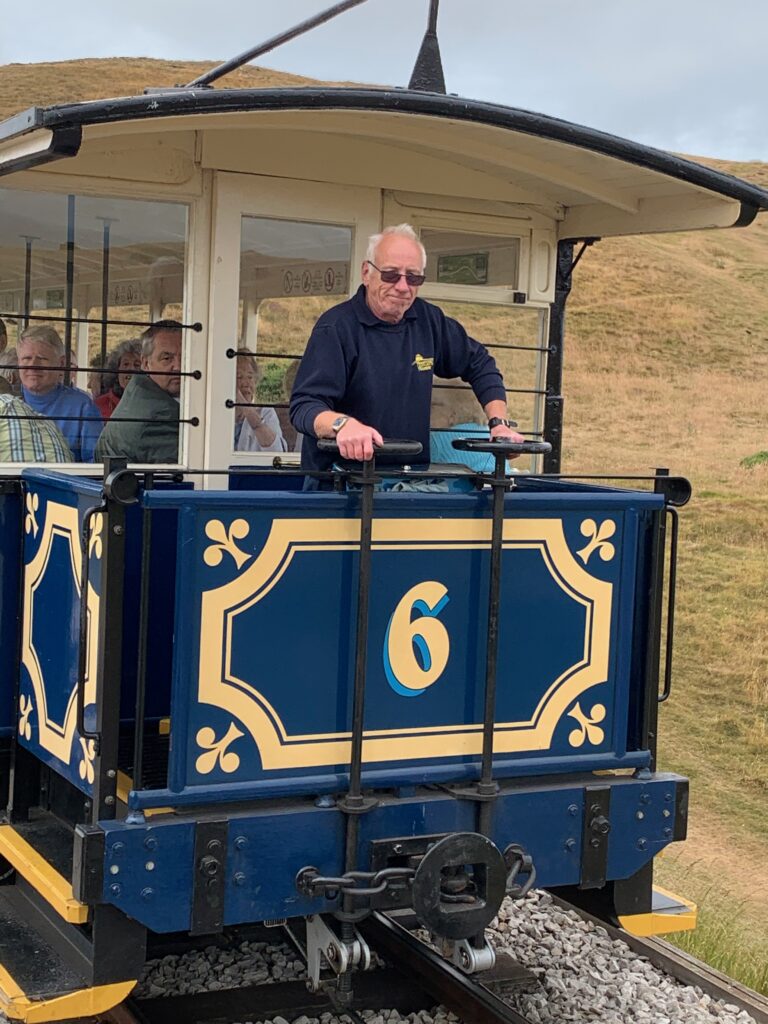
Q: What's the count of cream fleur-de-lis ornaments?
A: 8